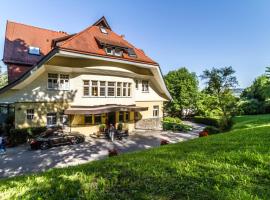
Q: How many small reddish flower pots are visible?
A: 3